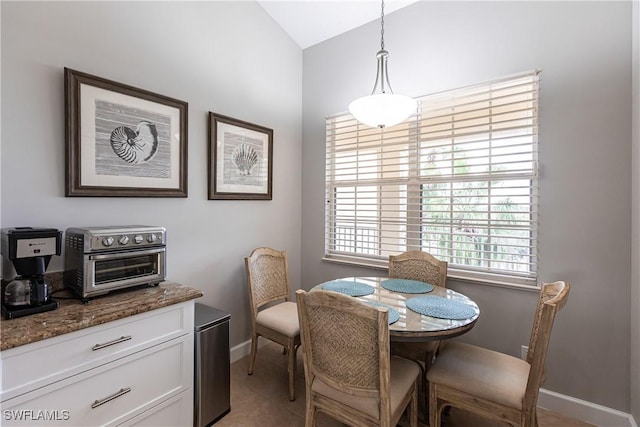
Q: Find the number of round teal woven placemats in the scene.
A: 4